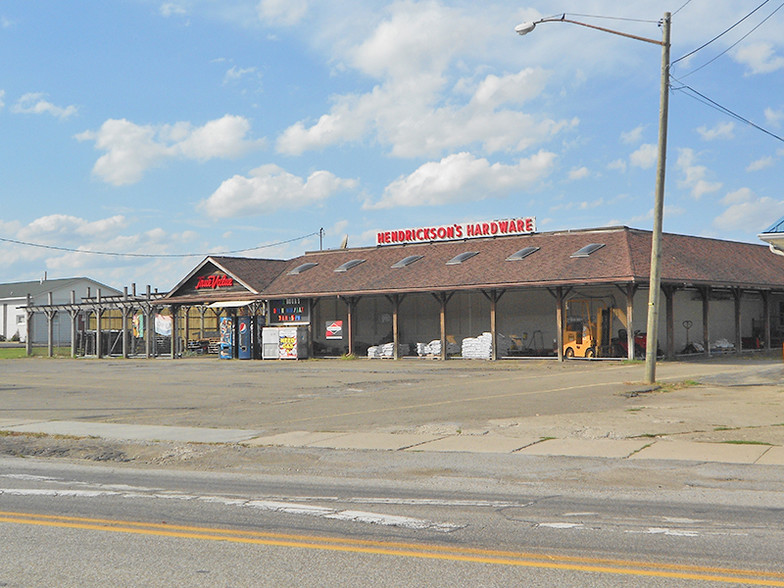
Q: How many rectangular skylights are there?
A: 6